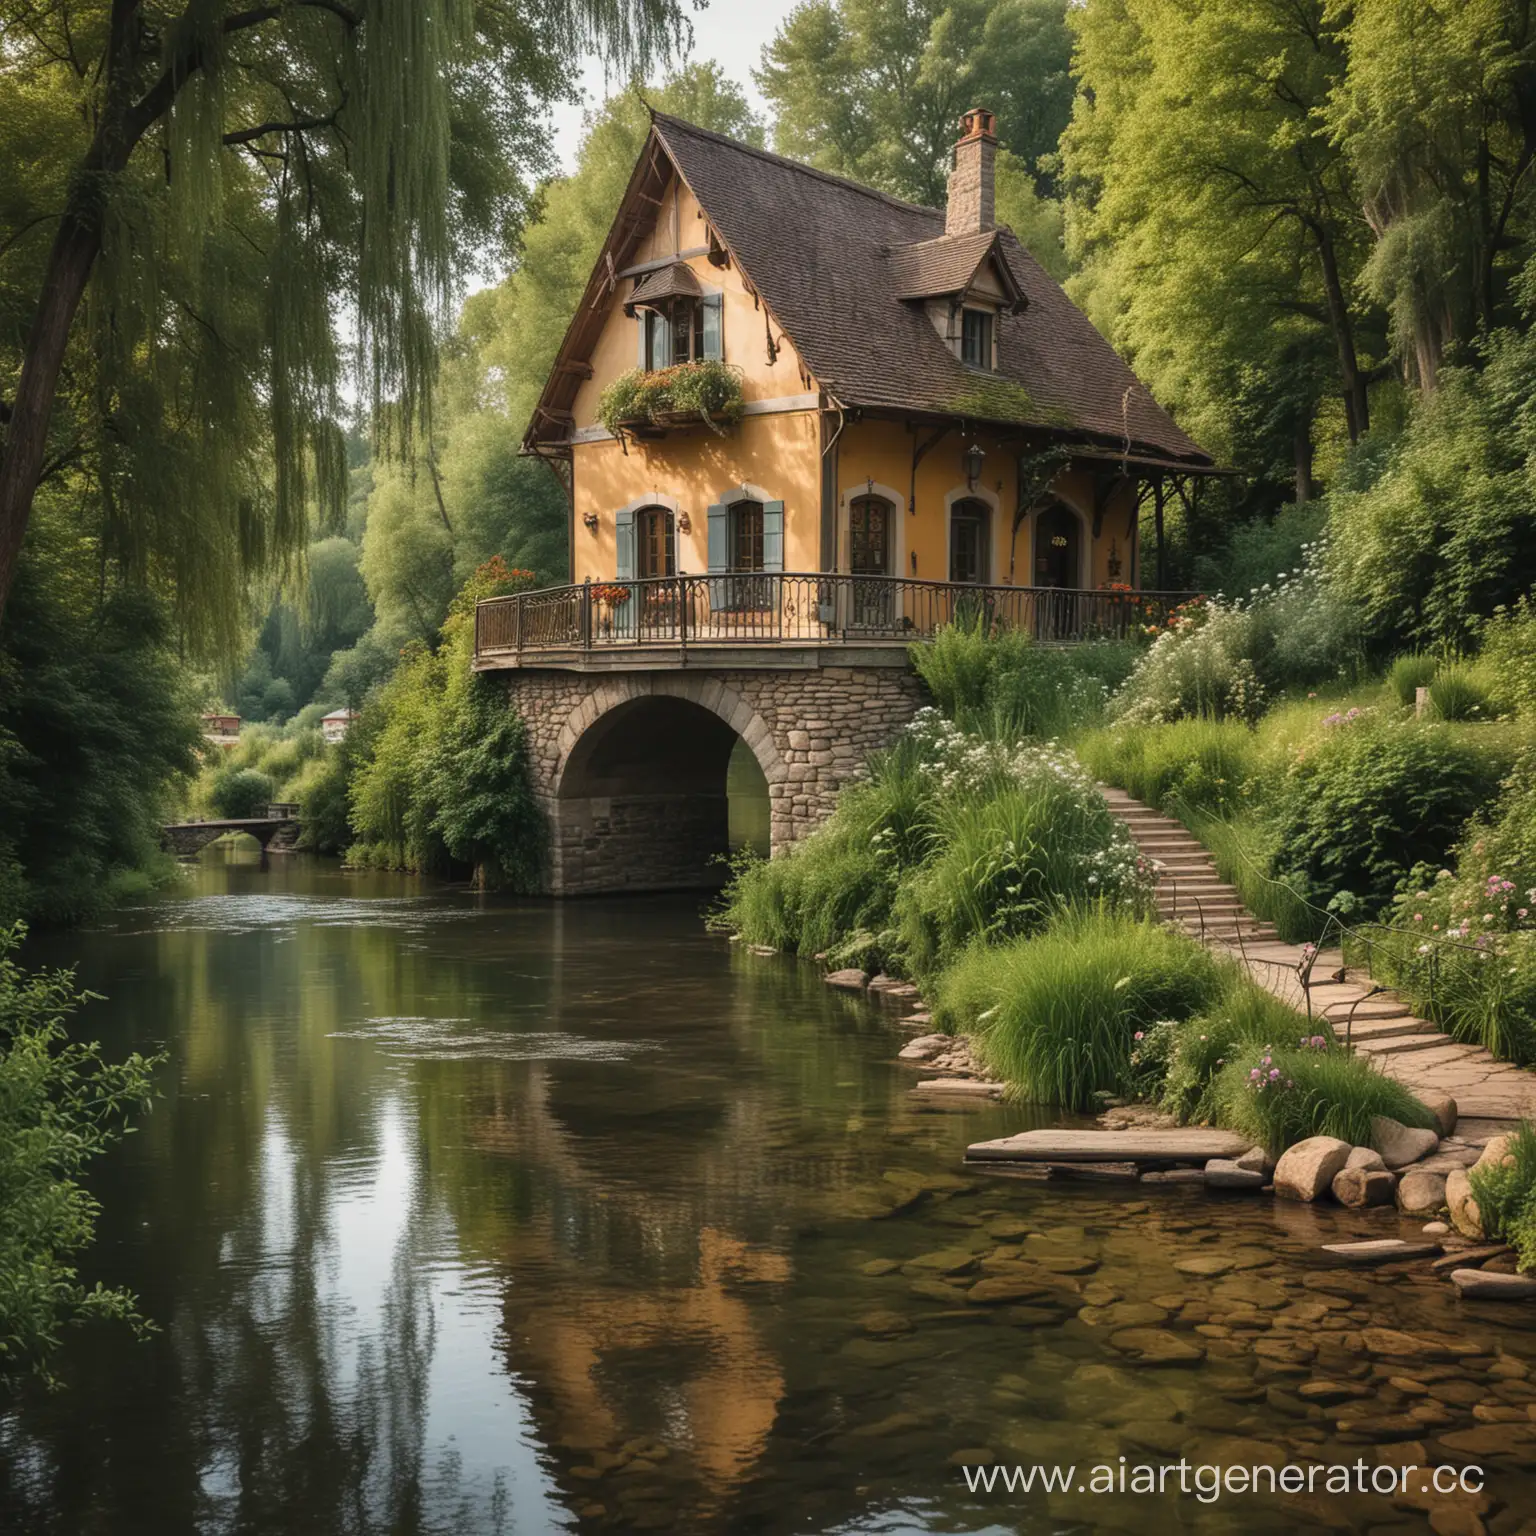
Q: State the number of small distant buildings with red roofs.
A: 2